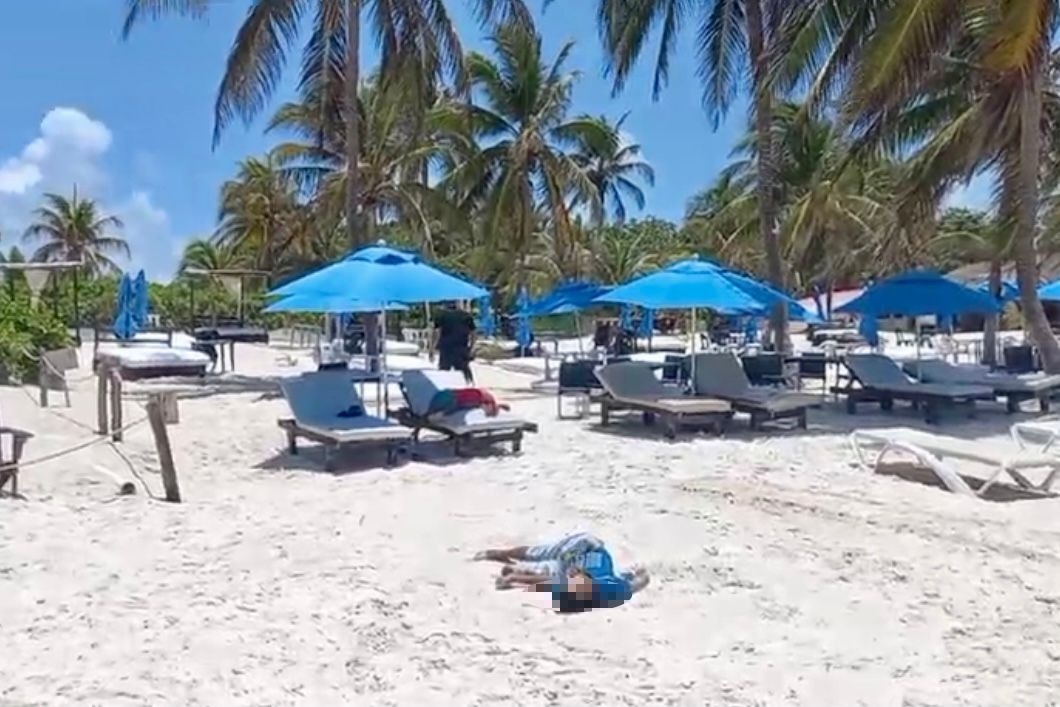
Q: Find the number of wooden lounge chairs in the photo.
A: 6